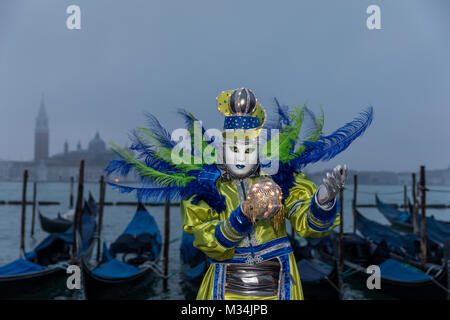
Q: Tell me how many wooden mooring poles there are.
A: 11